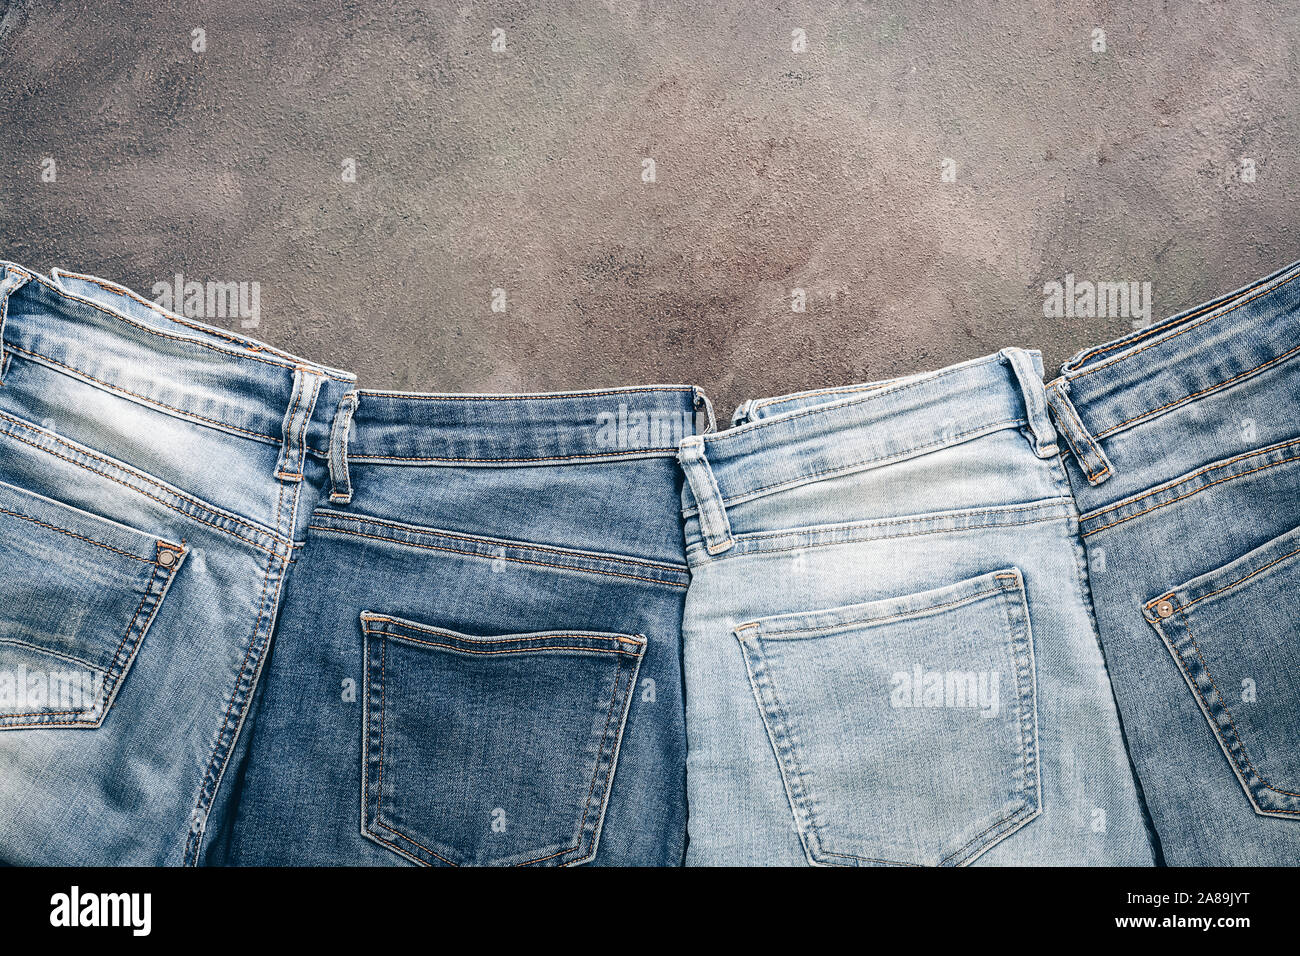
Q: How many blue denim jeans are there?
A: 4